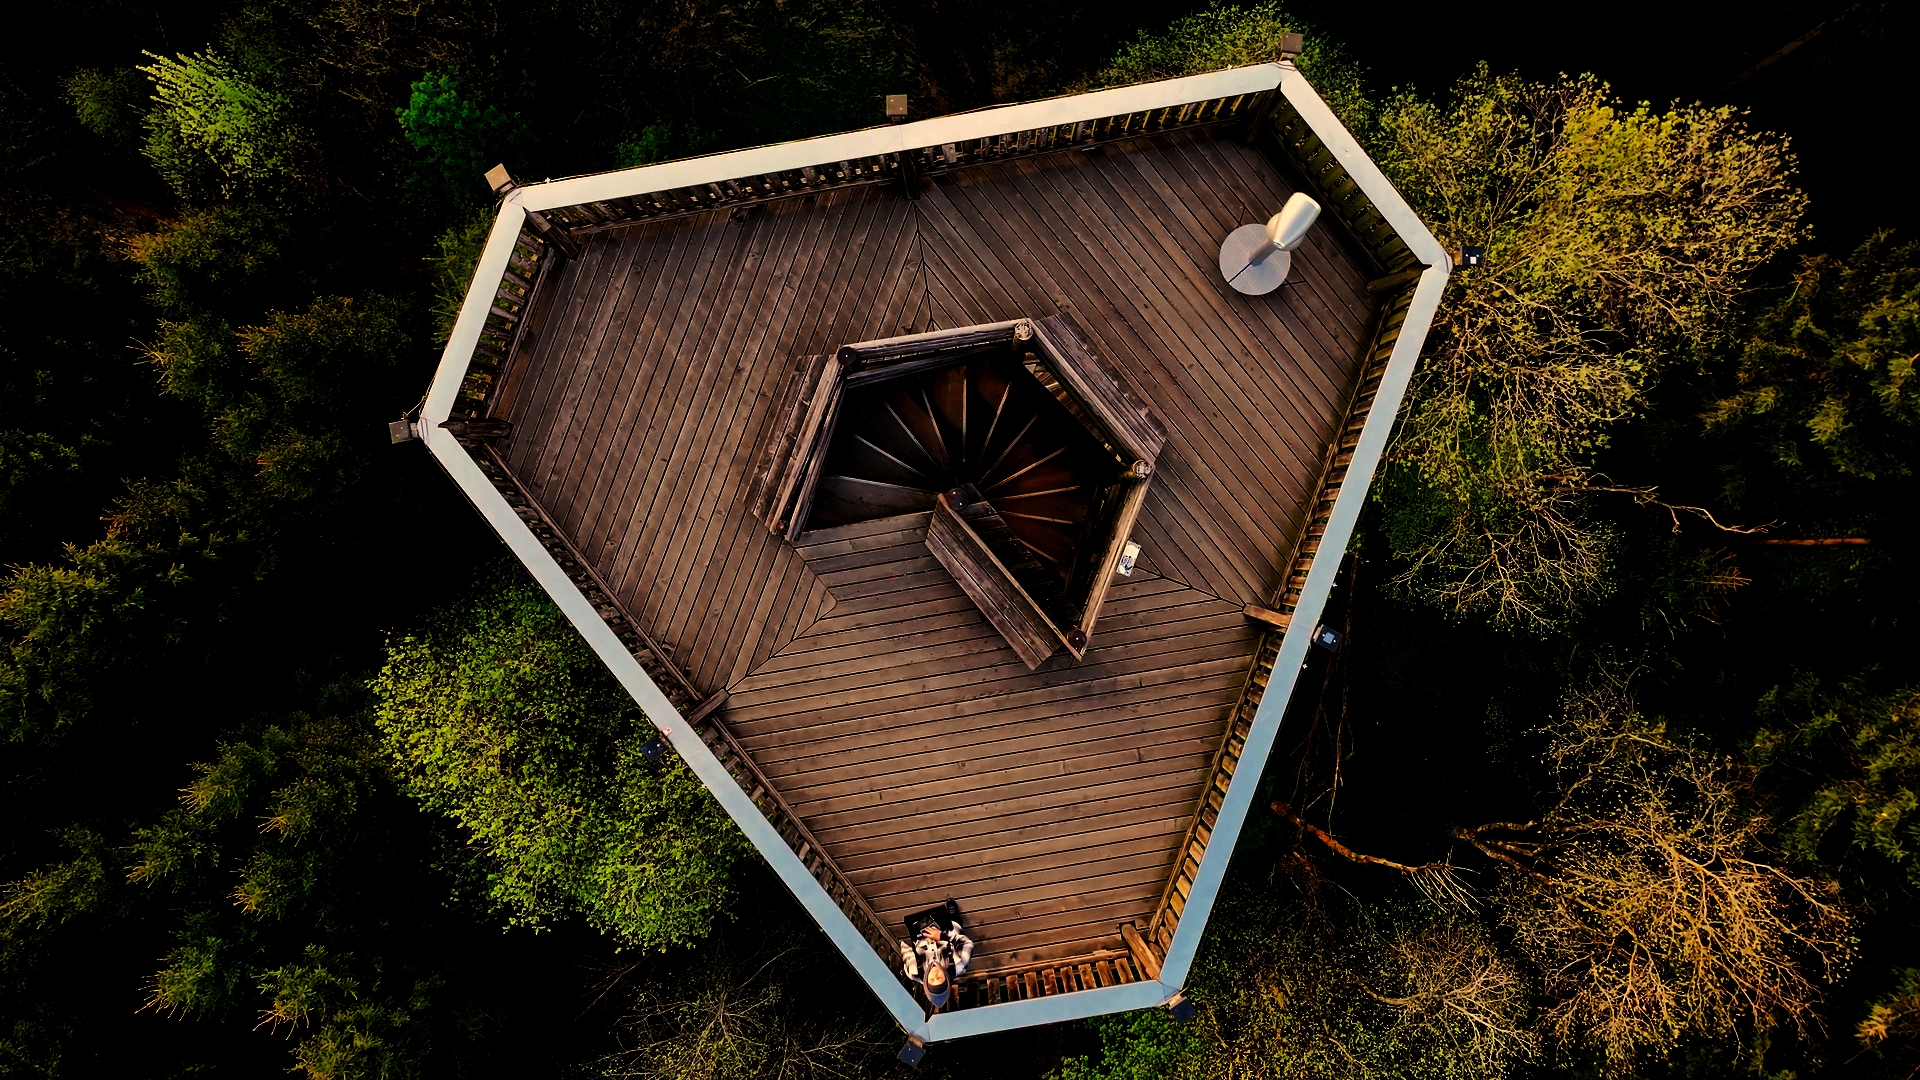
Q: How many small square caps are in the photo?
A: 9